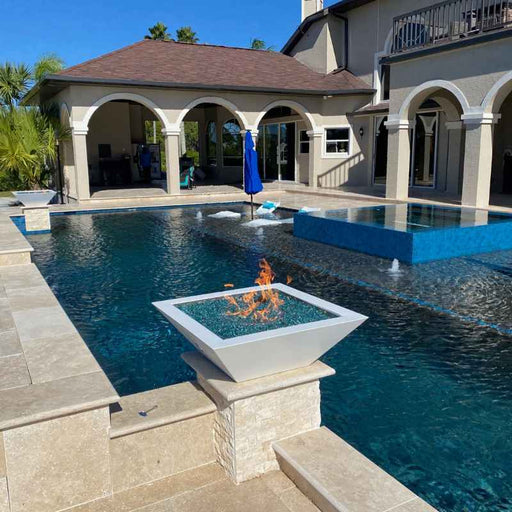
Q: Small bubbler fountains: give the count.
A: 3